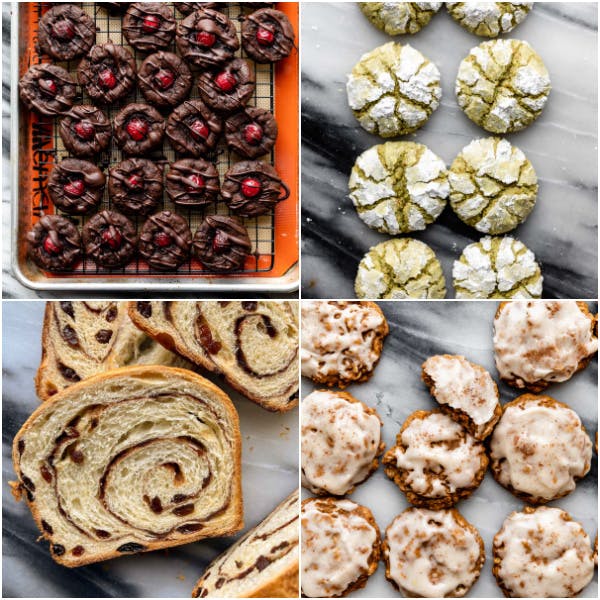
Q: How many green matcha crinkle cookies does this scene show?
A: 8